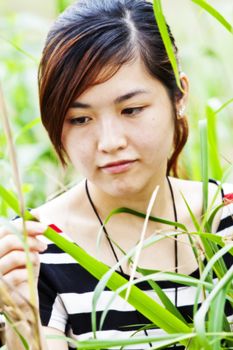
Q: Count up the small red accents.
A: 2